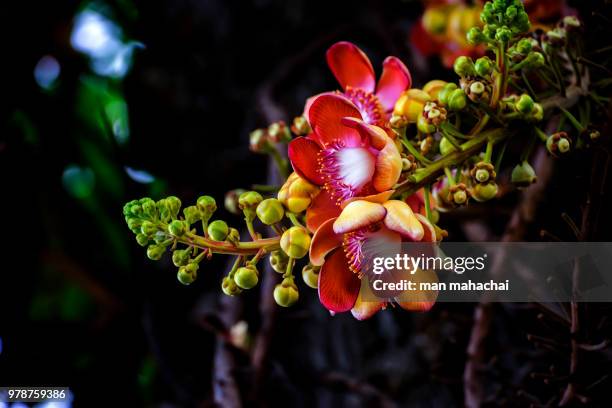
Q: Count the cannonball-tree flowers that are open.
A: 3